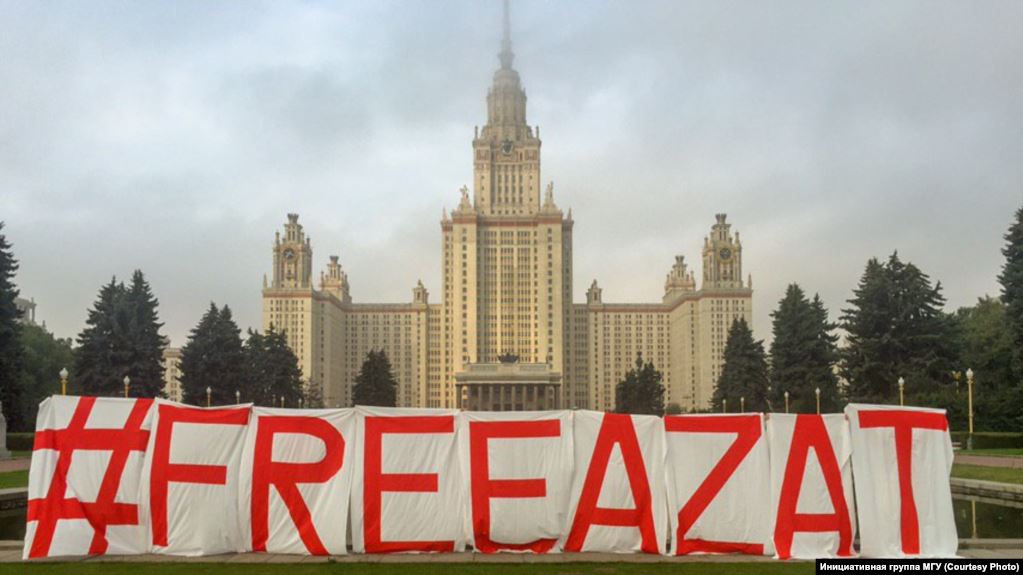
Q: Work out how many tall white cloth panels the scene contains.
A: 9